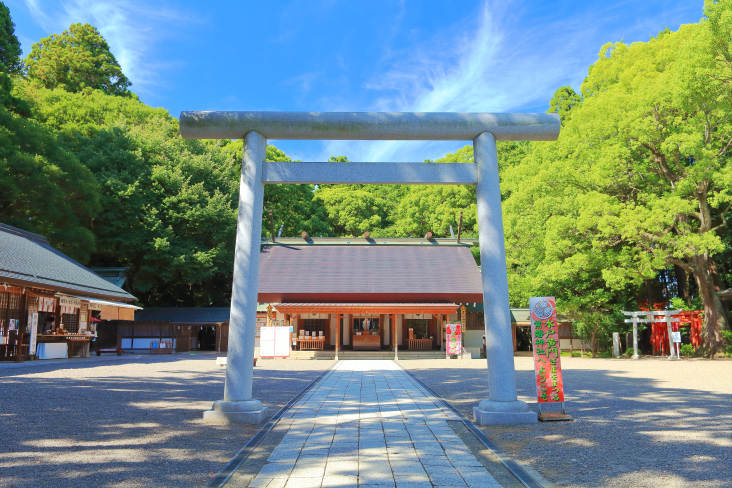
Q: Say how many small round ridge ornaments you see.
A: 3